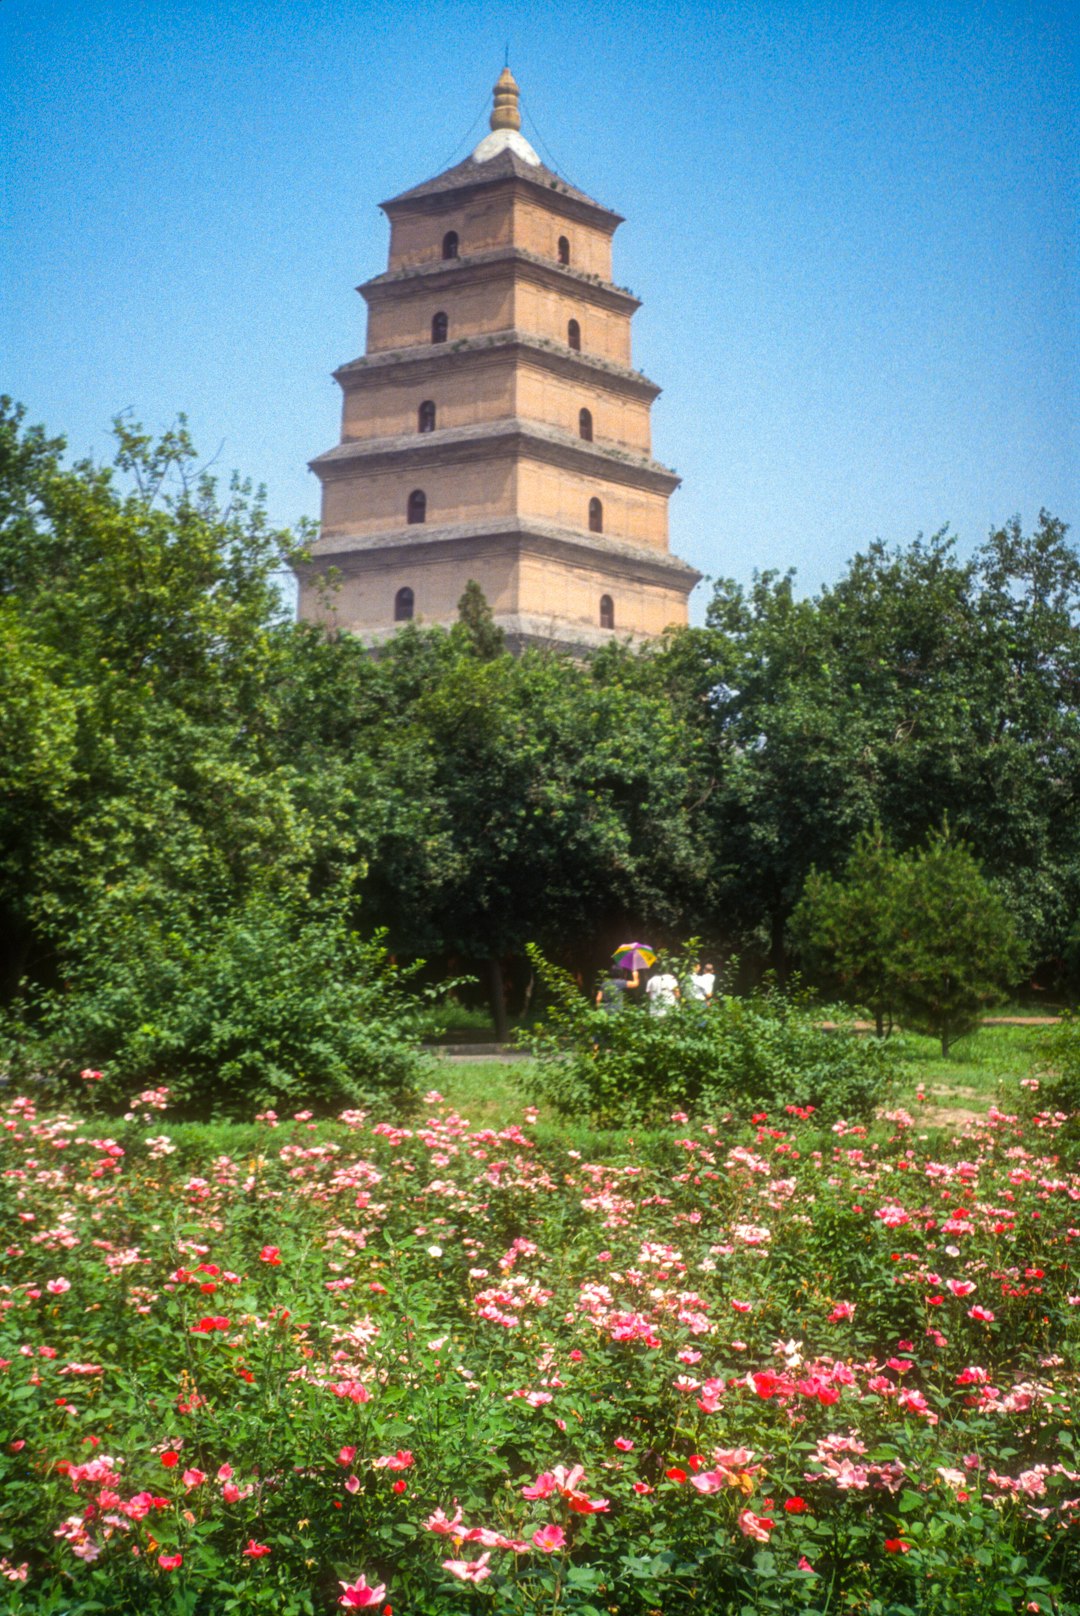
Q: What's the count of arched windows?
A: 10